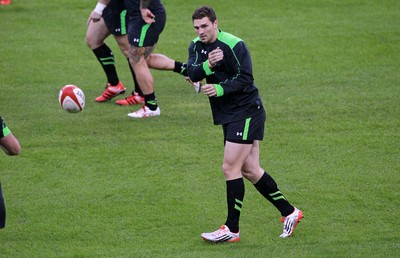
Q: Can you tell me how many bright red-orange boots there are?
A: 2